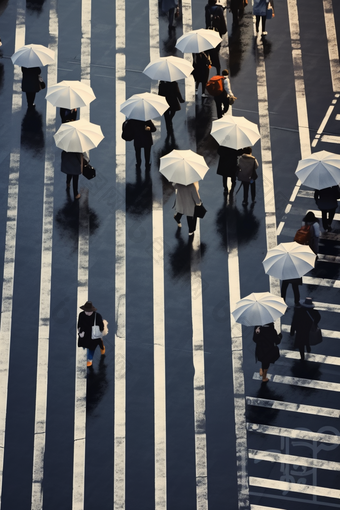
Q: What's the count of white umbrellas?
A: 11